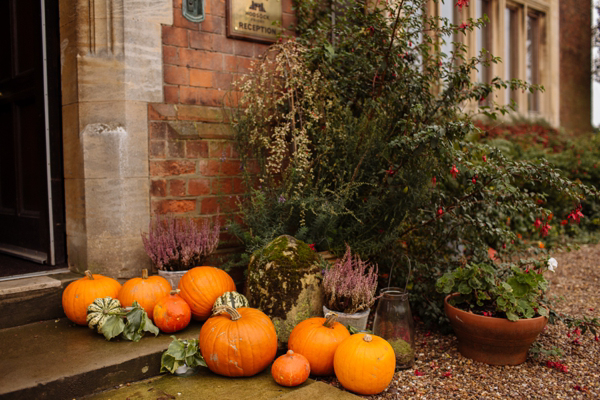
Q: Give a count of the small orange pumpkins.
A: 2